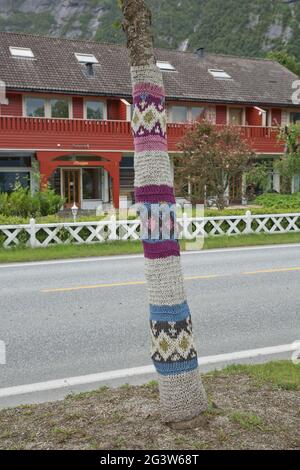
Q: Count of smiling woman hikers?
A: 0